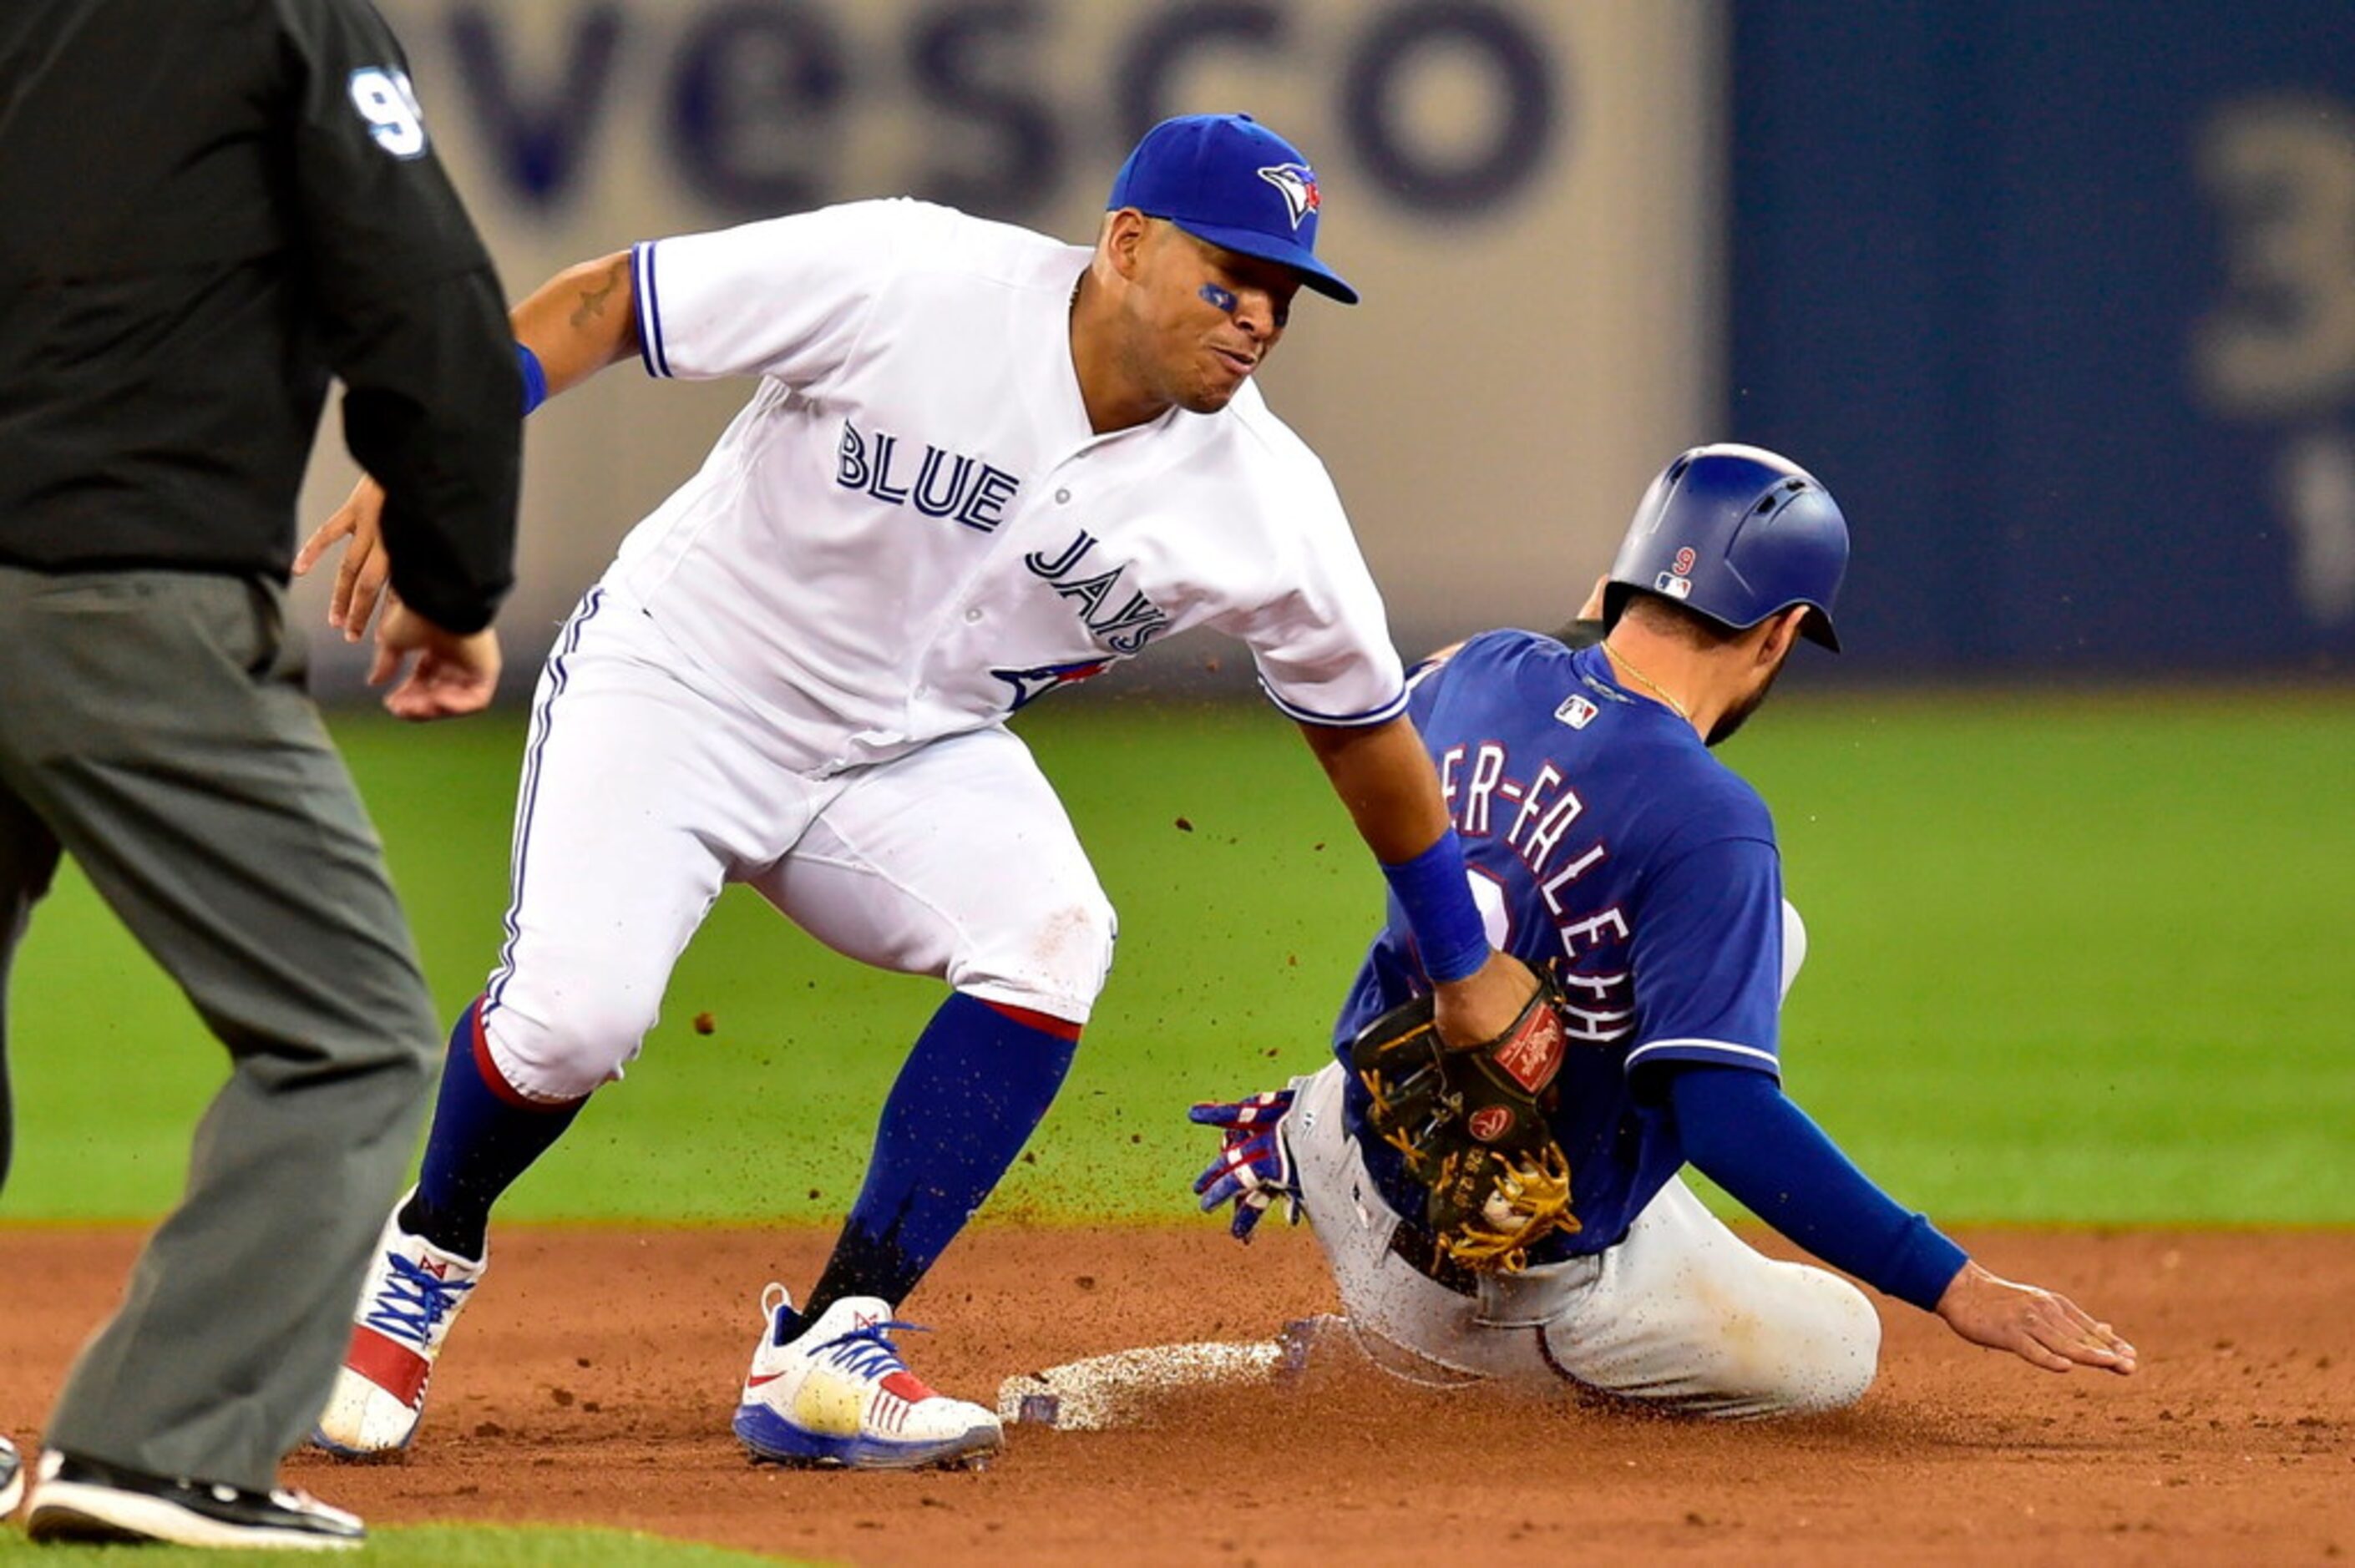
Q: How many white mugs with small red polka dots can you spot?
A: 0